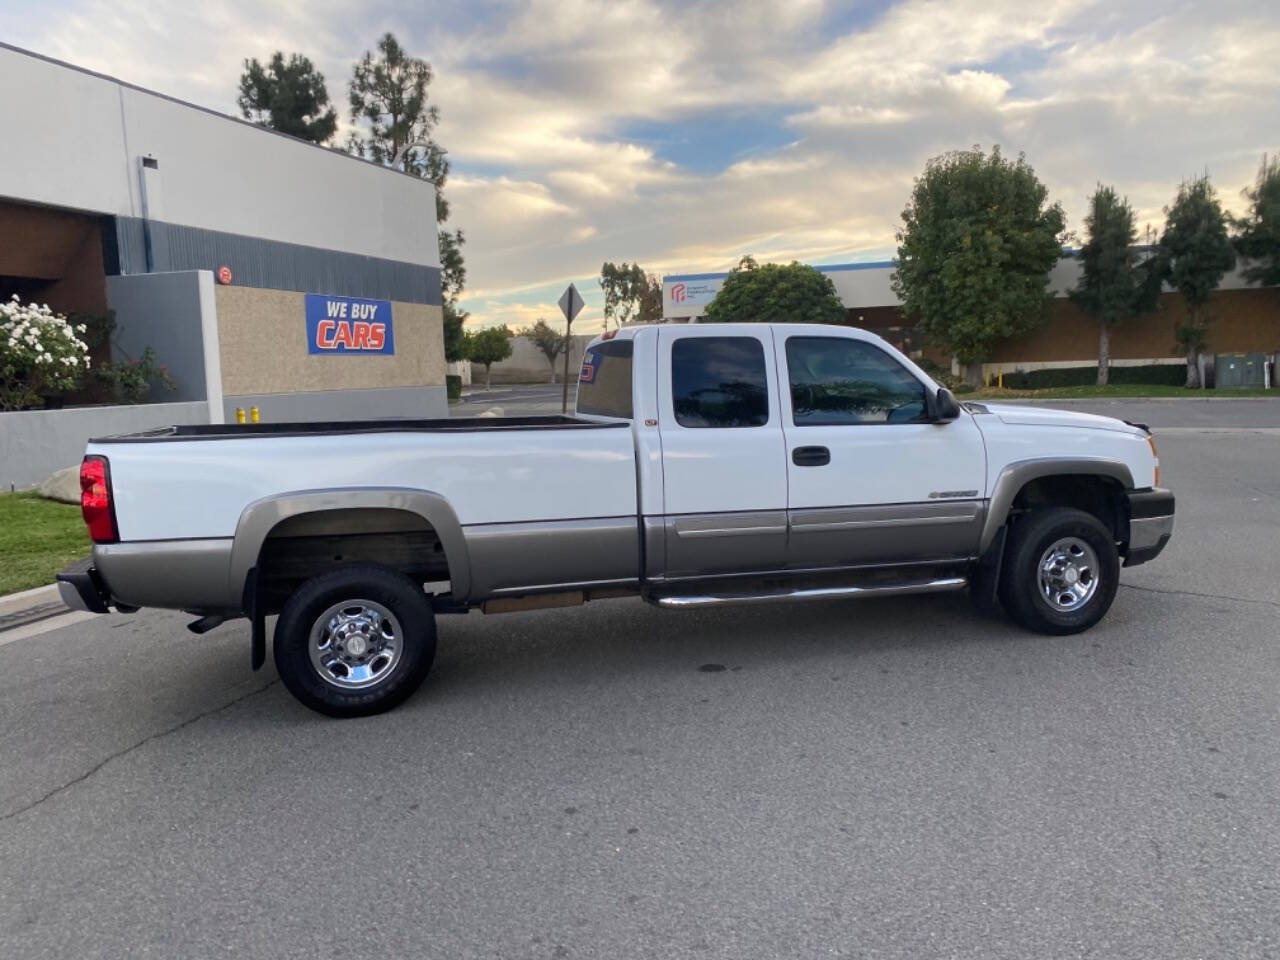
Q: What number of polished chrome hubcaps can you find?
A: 2